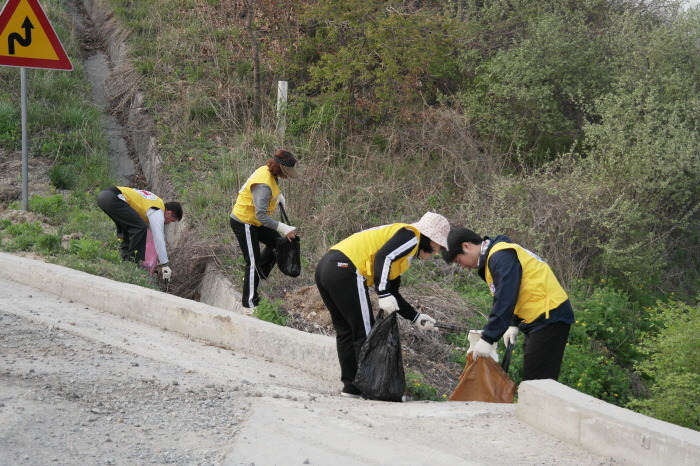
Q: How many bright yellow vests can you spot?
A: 4